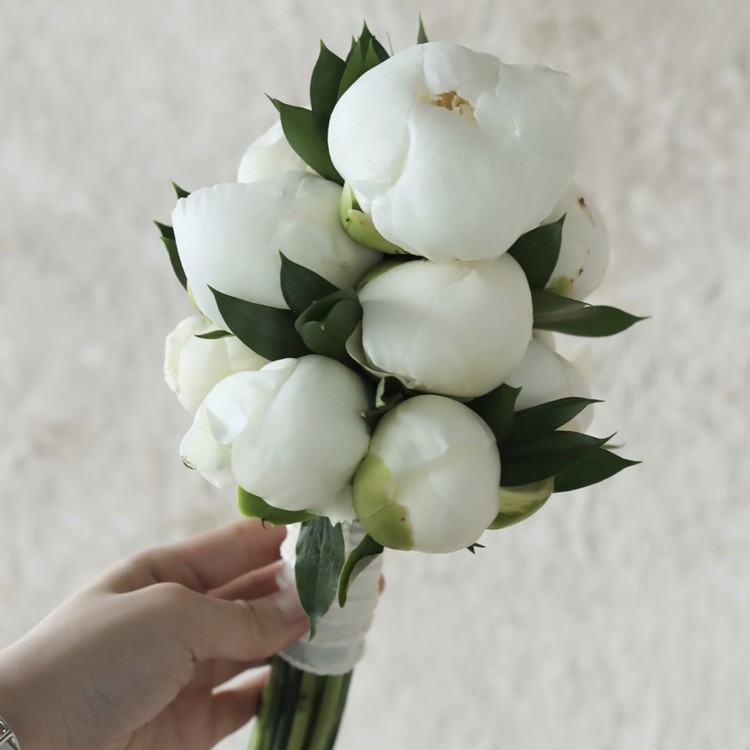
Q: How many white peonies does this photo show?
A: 9